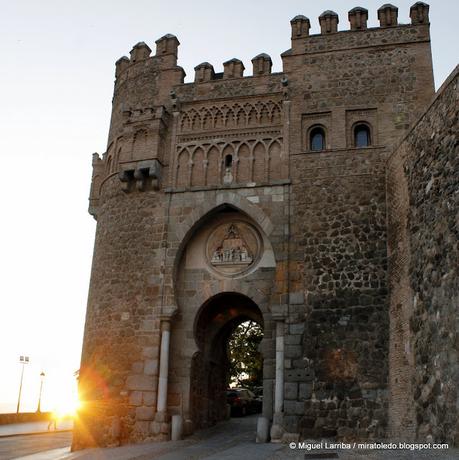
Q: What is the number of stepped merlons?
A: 11